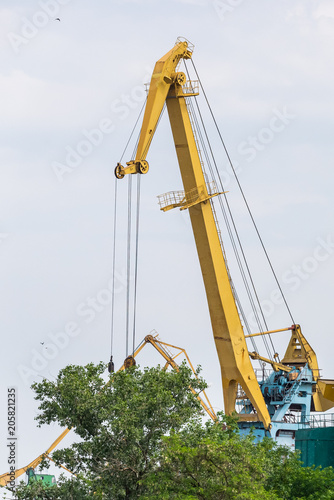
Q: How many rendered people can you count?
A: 0